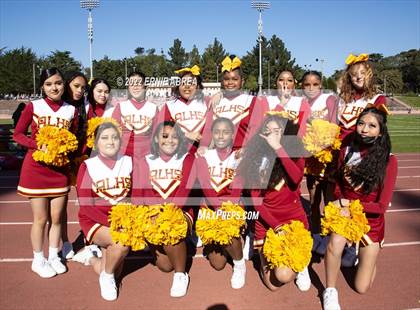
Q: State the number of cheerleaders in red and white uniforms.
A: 14